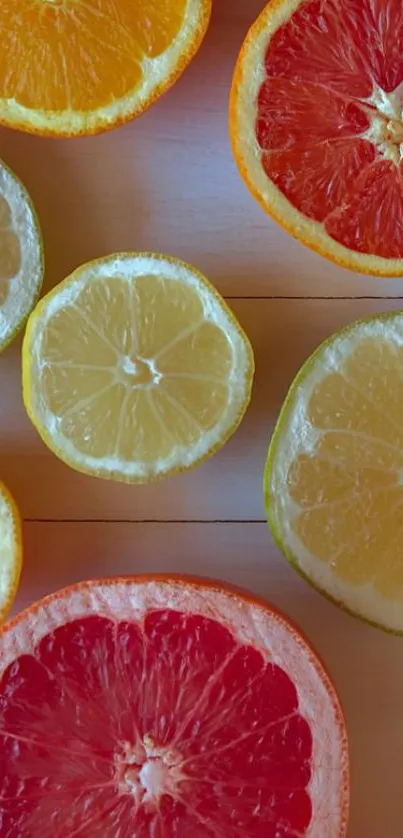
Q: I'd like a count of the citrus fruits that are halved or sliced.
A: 7